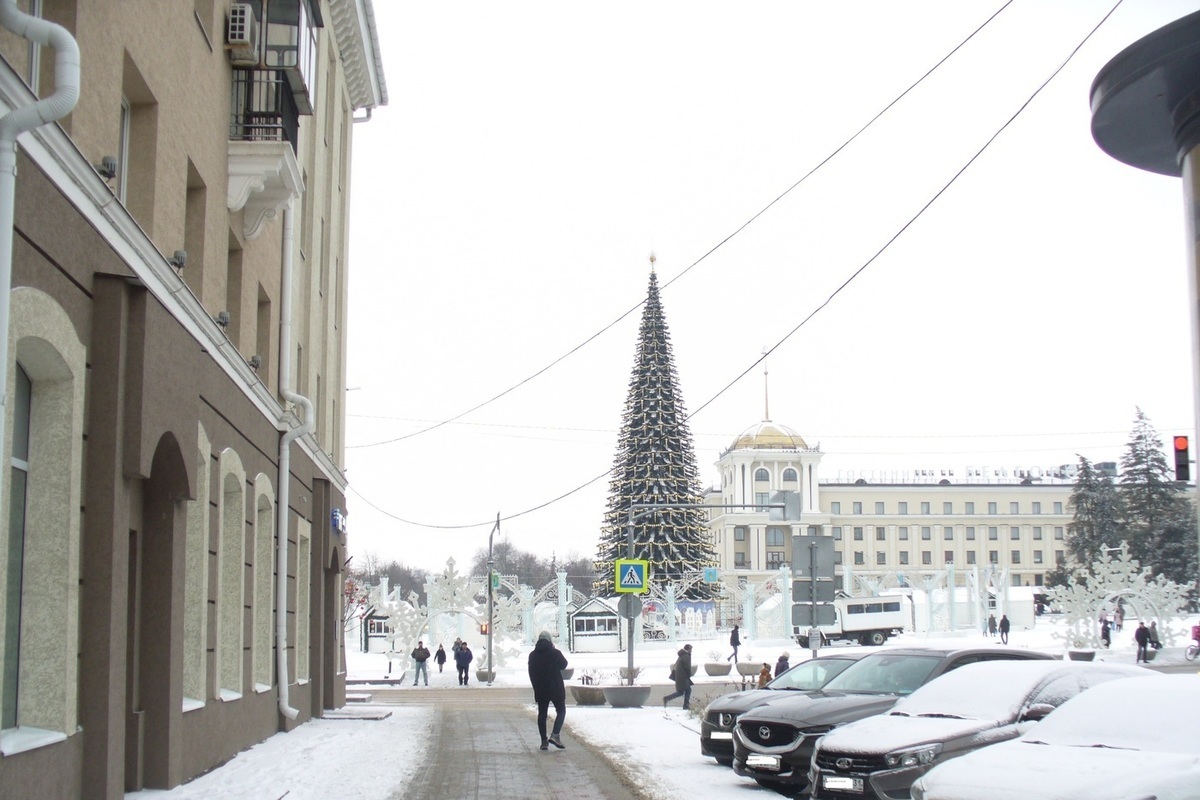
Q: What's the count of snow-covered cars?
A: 2